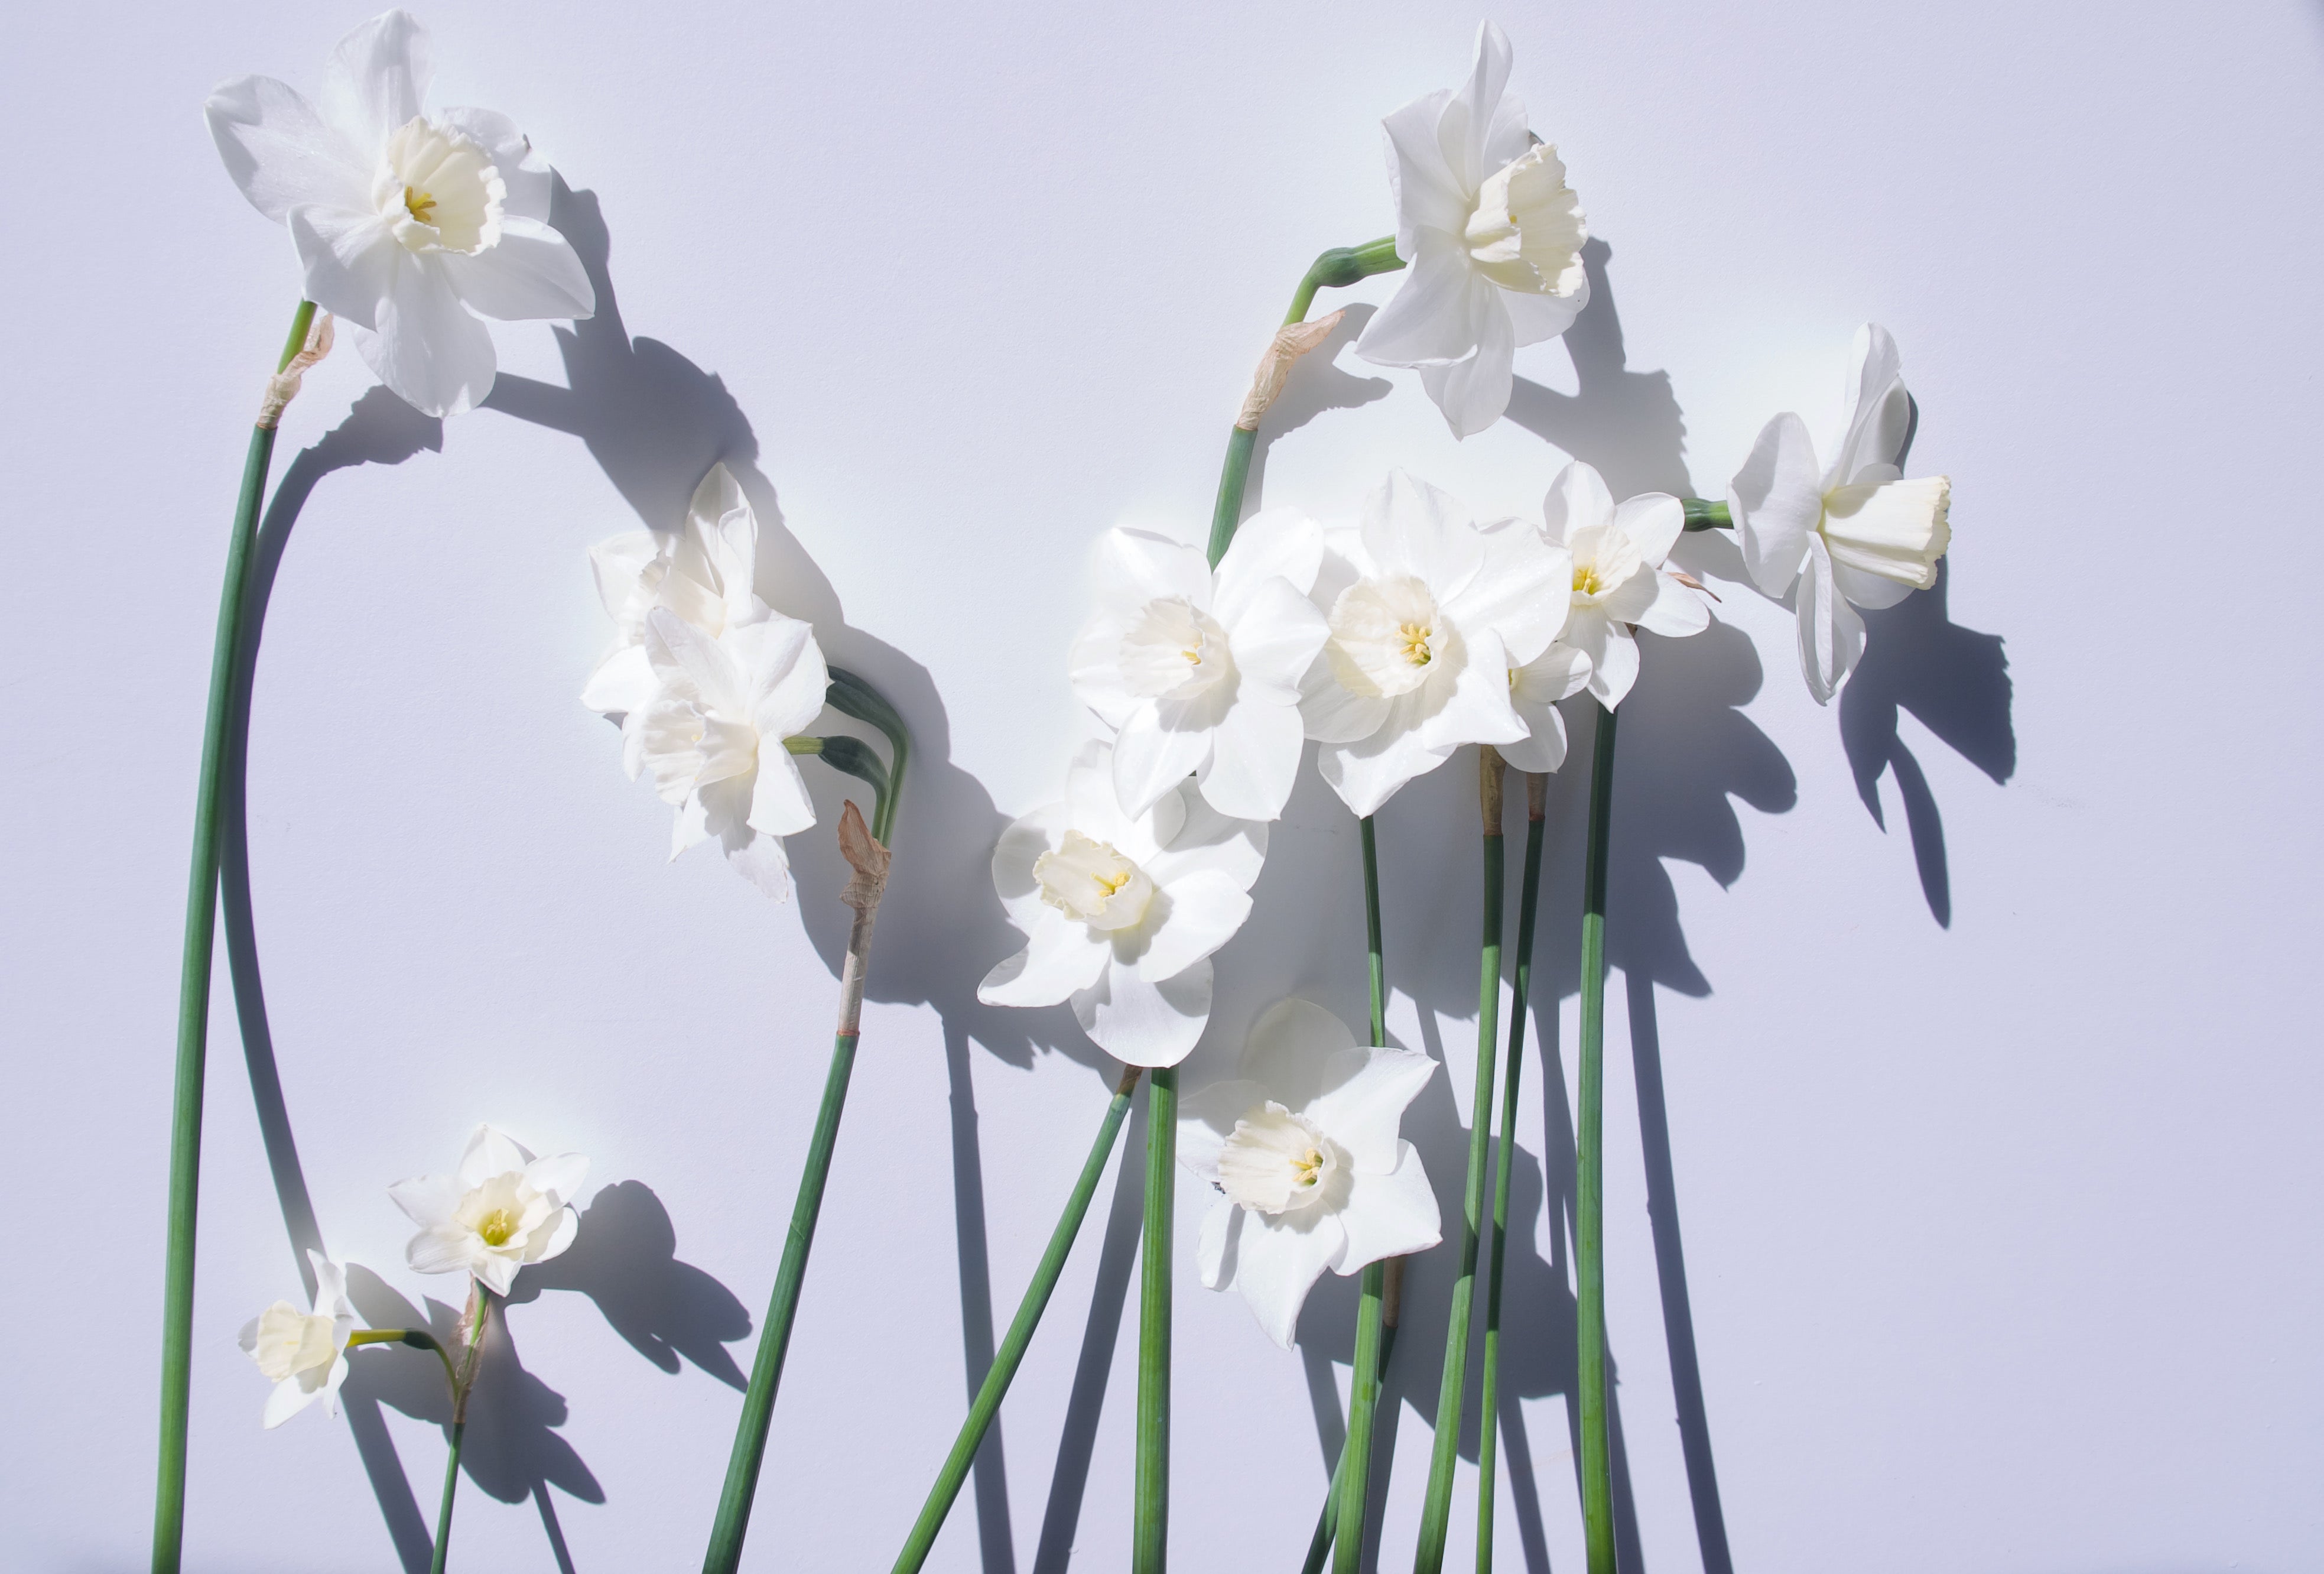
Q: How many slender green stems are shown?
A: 10